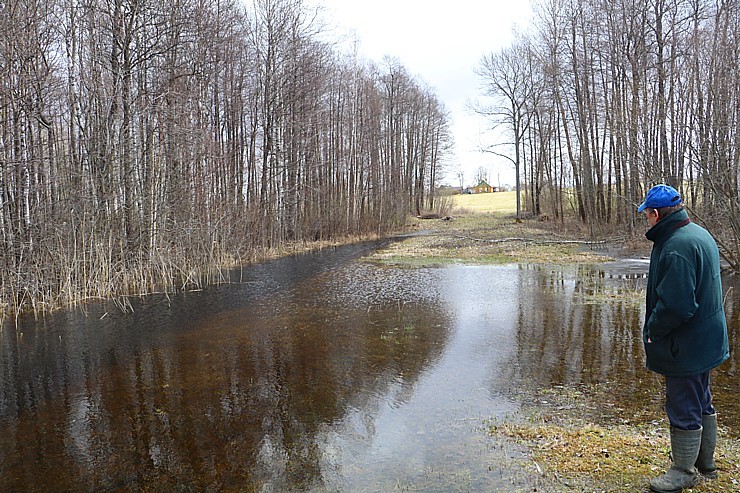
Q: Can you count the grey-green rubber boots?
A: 2